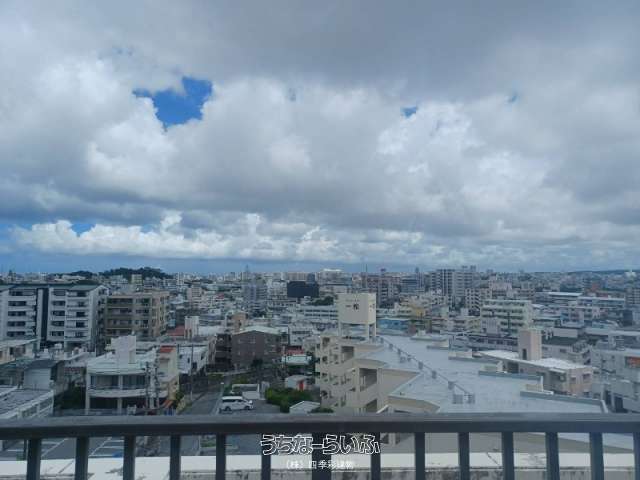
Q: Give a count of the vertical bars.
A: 14